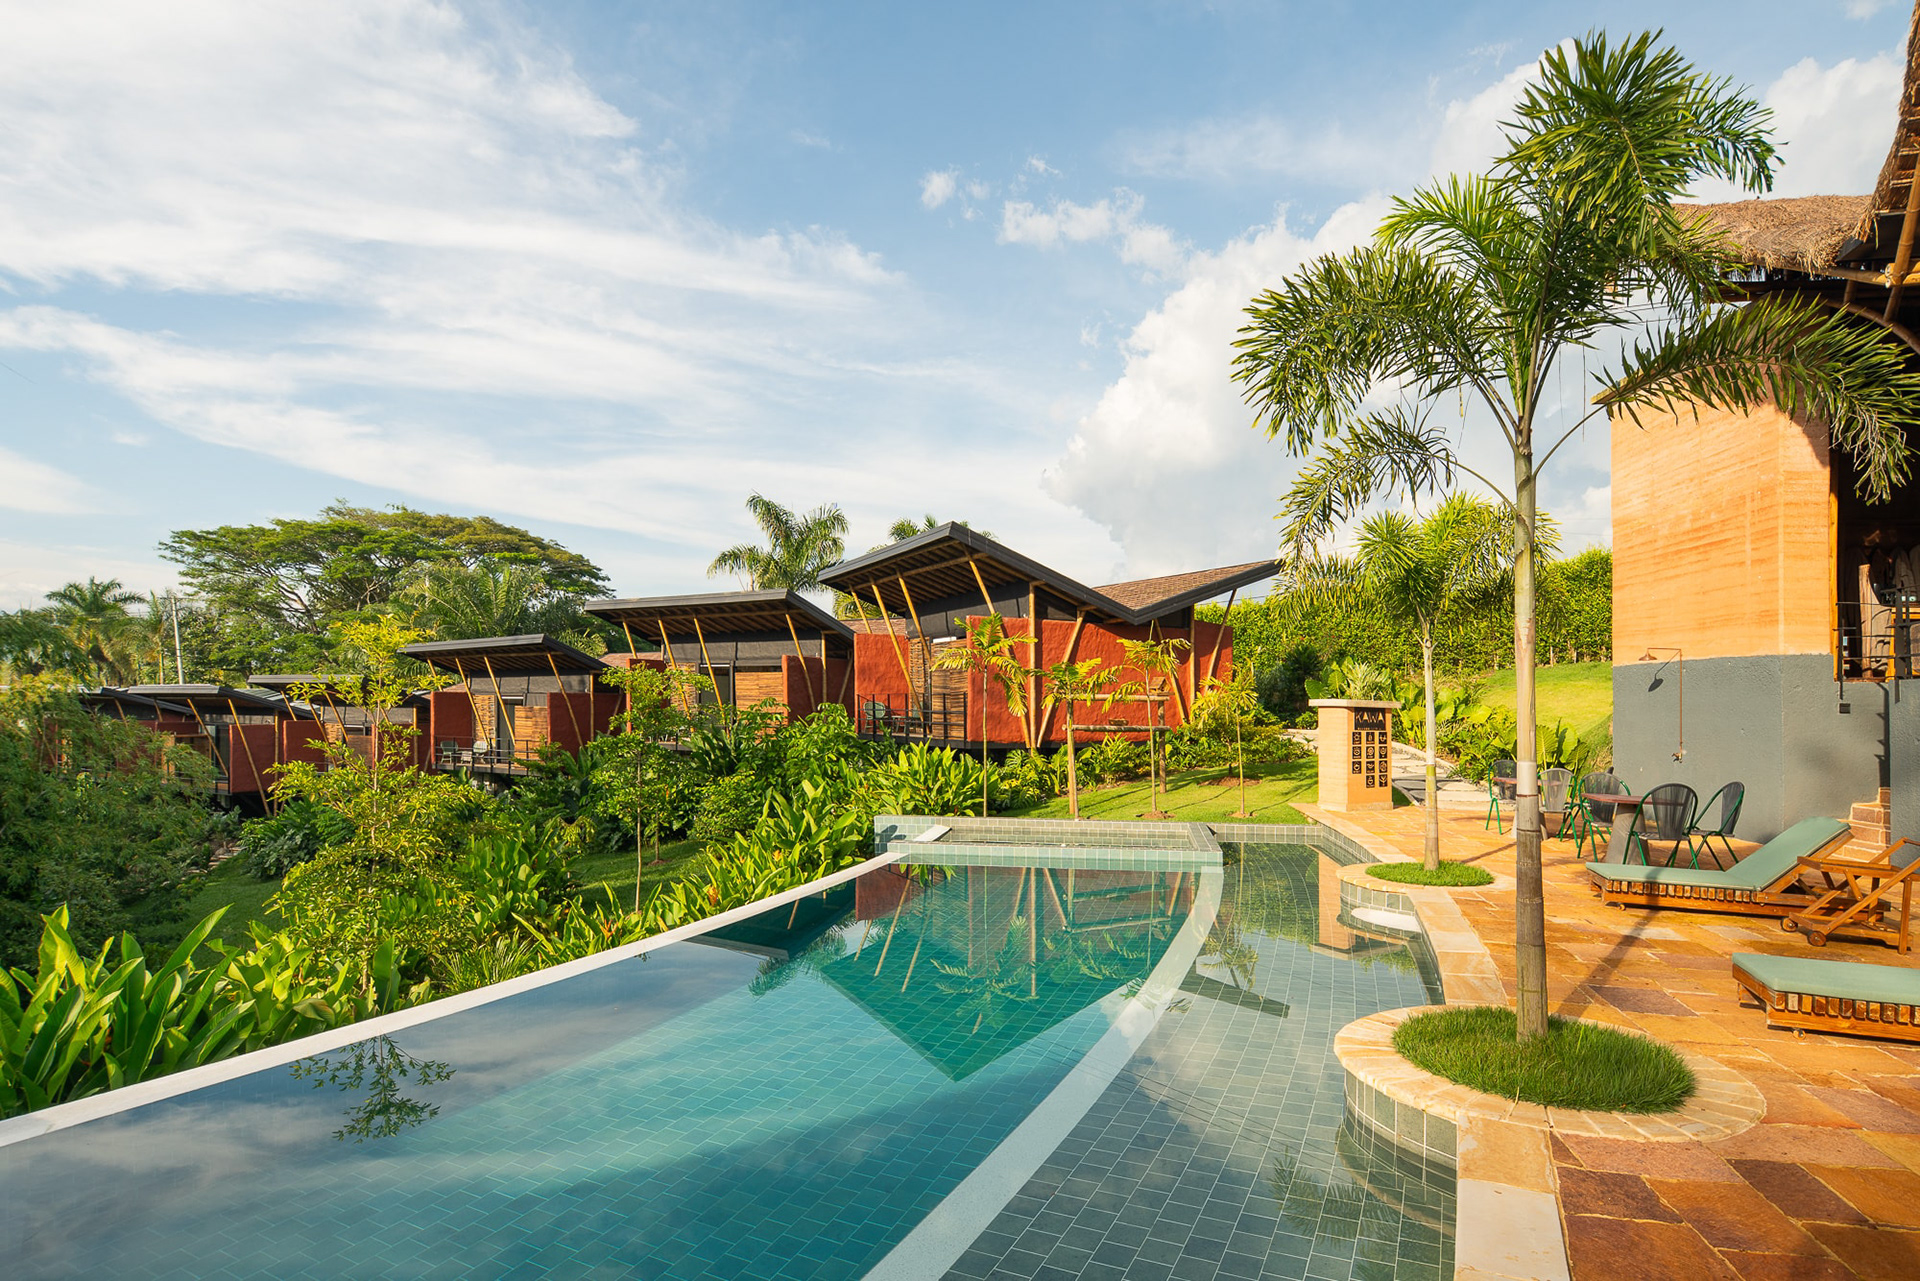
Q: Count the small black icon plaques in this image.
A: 11